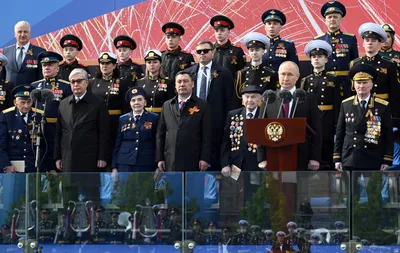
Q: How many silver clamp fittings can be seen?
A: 6